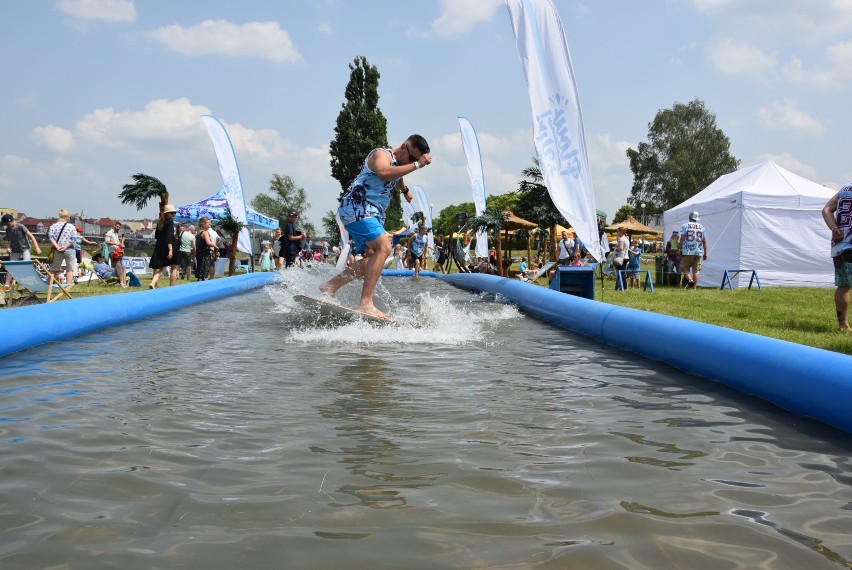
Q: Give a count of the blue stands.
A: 2